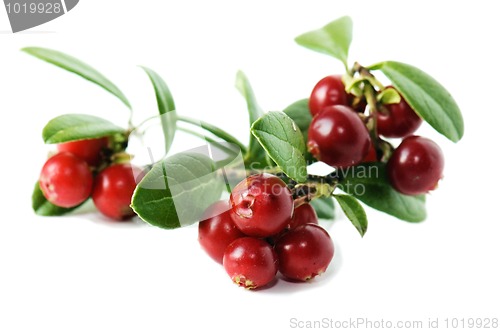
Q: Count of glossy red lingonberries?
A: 13